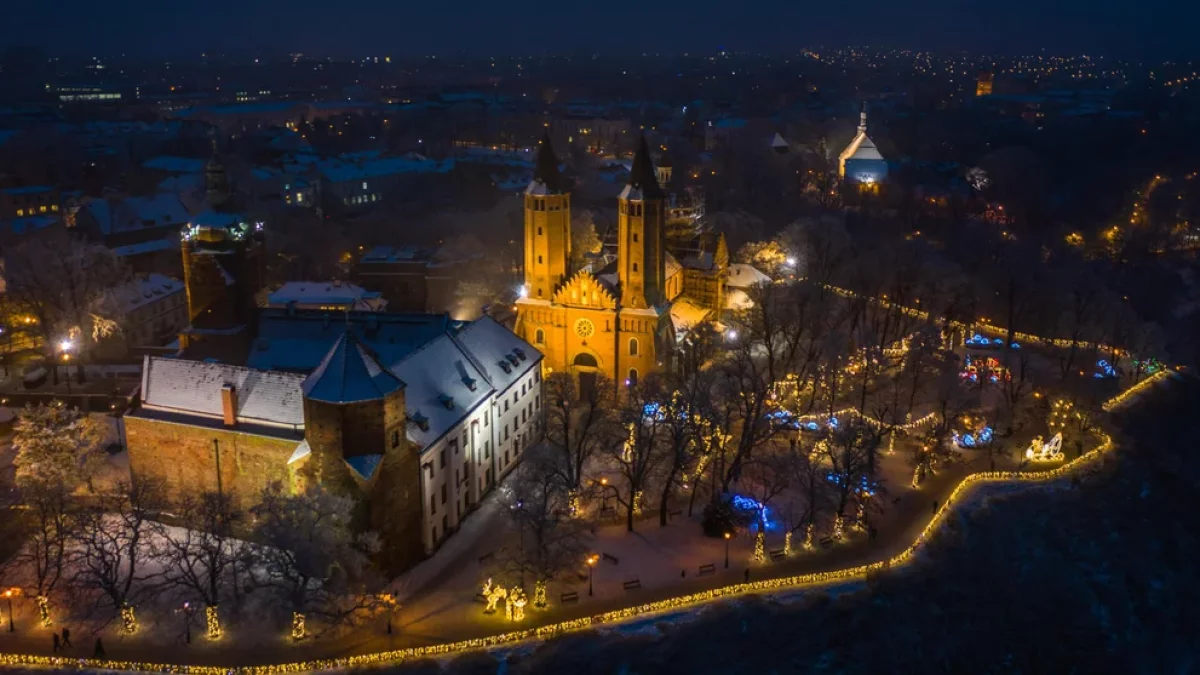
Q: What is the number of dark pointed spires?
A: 2